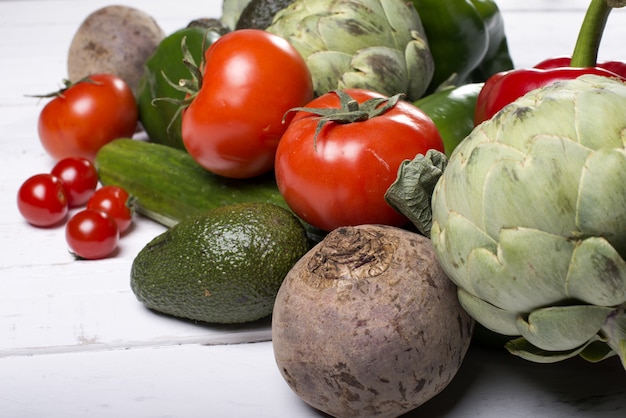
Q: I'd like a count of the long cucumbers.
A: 1